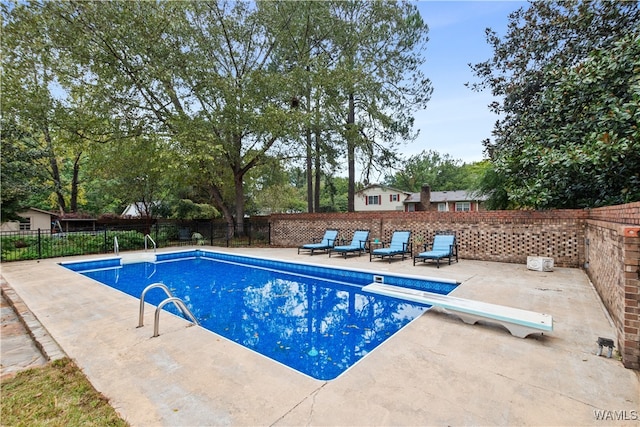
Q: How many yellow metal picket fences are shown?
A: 0